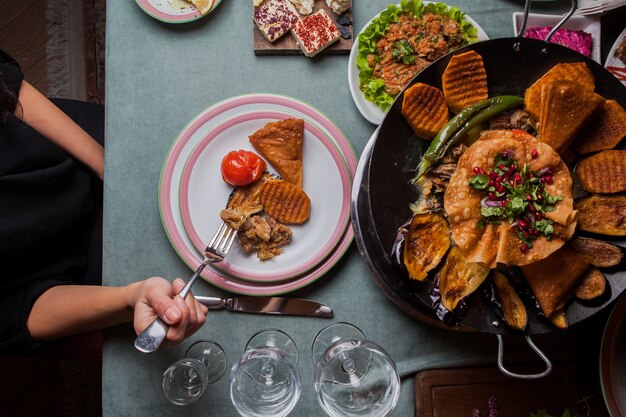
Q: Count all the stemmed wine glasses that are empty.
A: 3